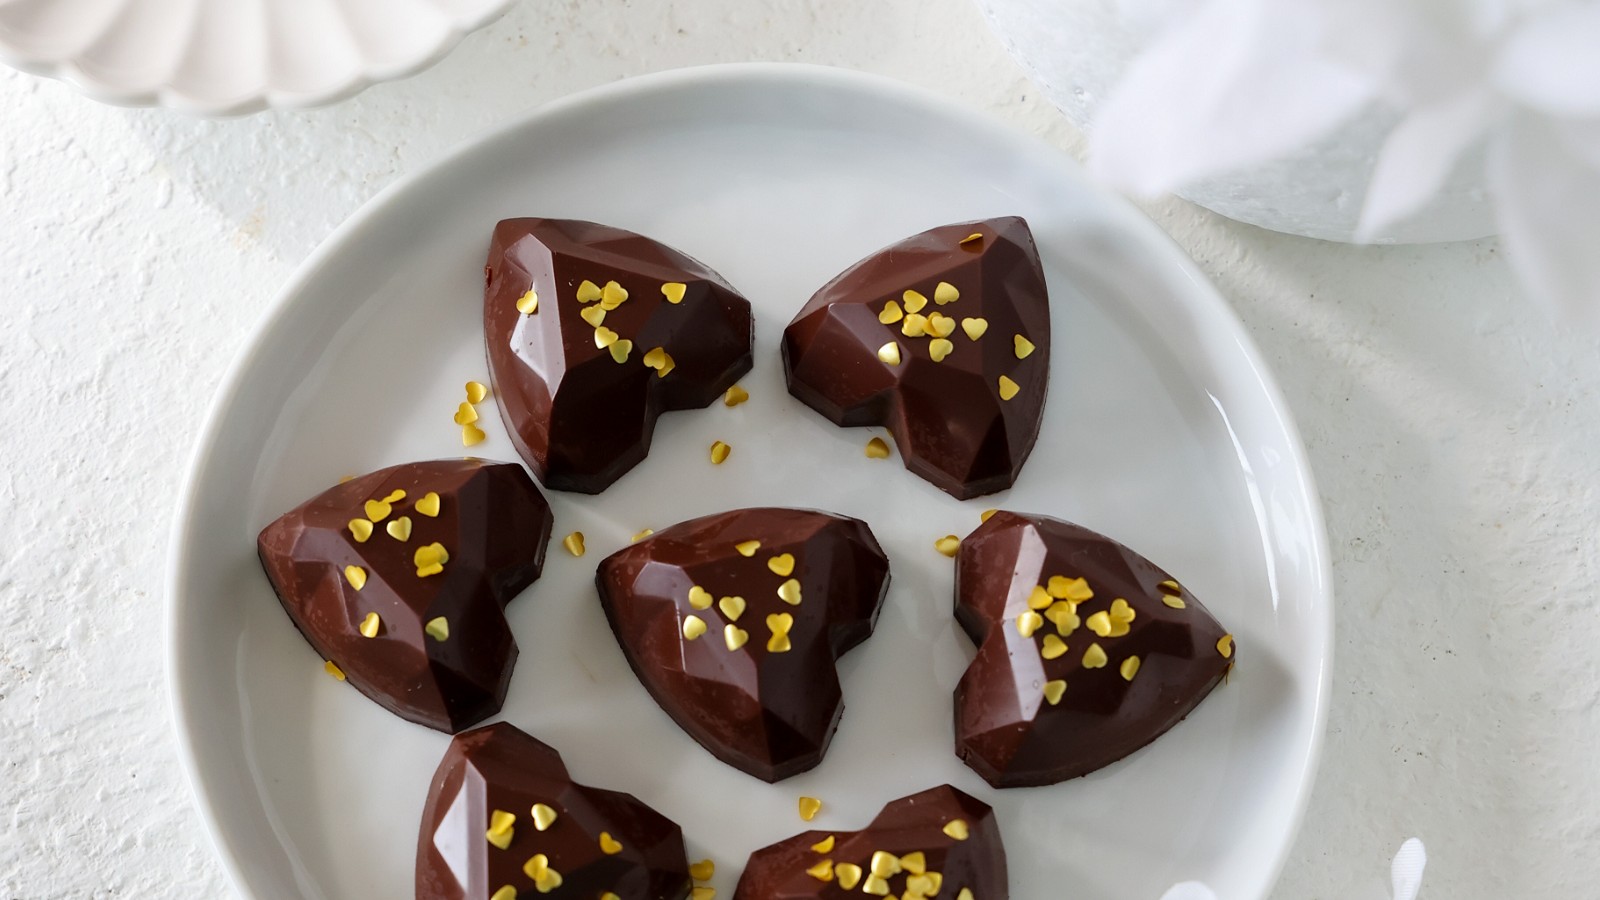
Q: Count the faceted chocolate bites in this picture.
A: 7